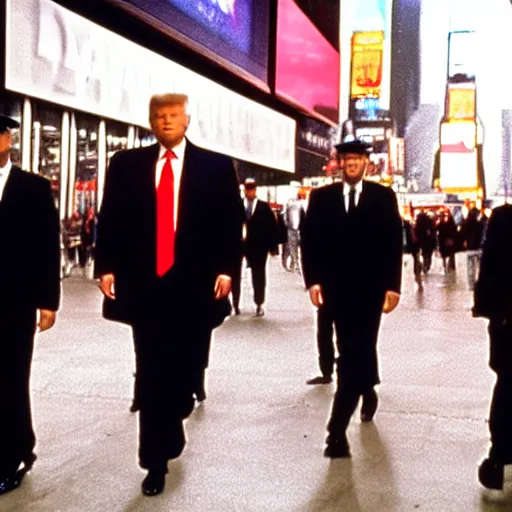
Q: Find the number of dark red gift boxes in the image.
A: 0